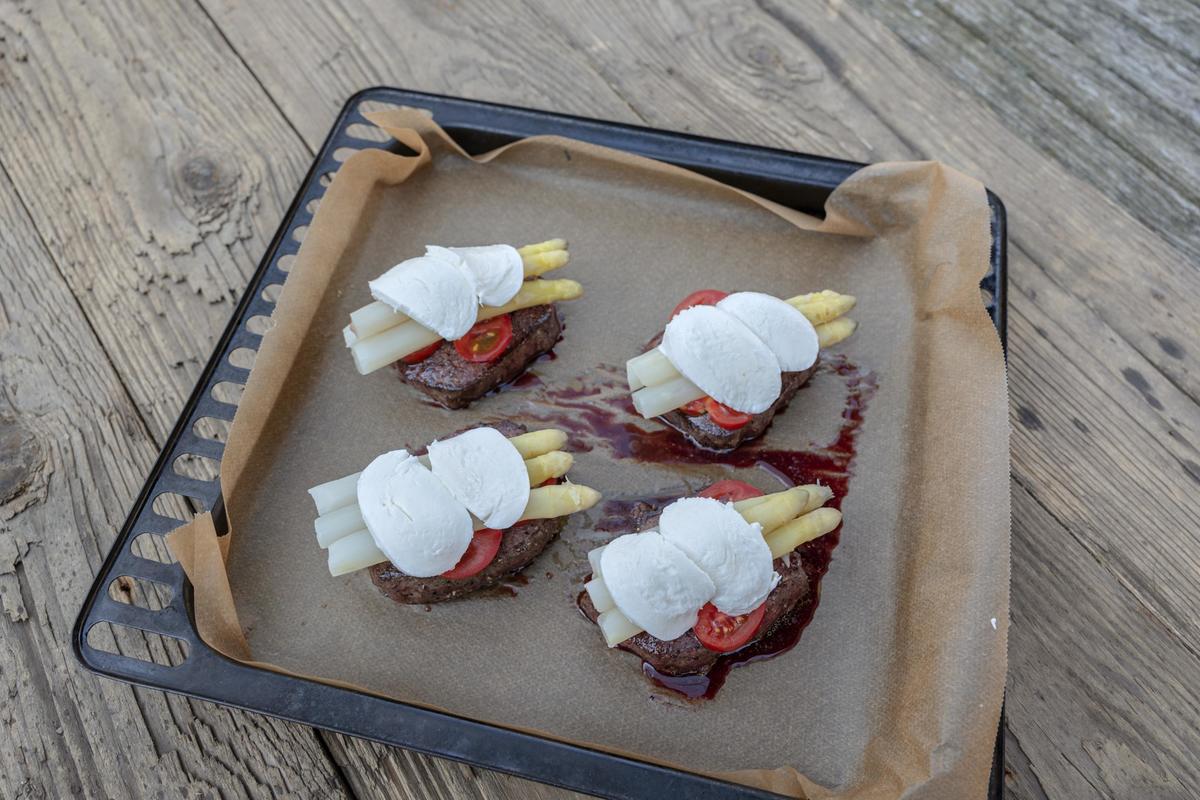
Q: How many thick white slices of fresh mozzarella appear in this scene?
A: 8